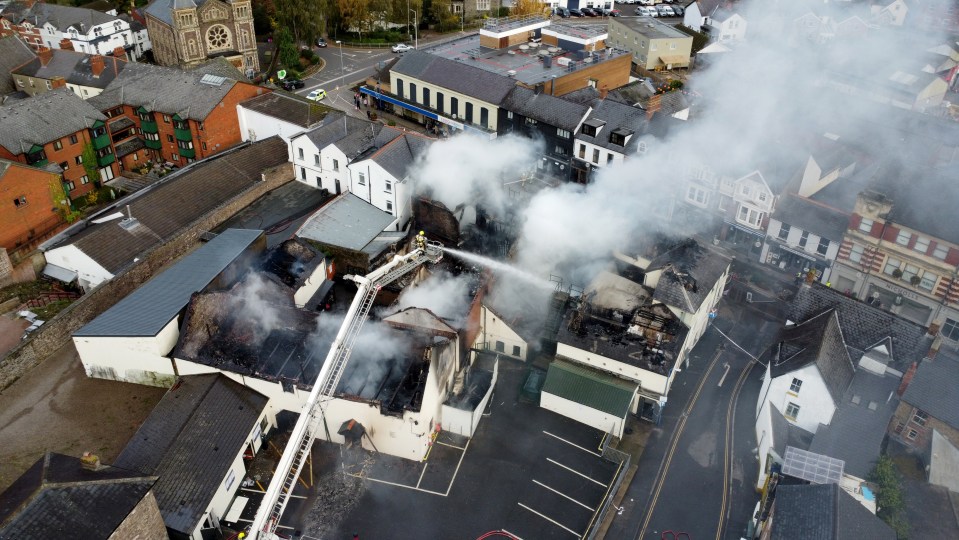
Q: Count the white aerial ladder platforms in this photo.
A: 1